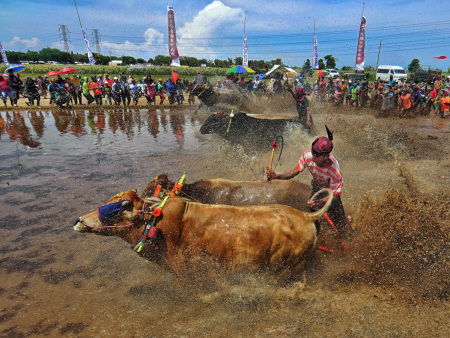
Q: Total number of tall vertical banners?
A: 6